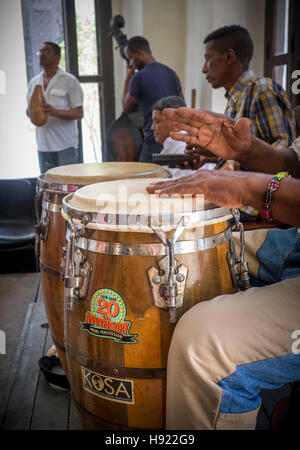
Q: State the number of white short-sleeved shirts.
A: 1